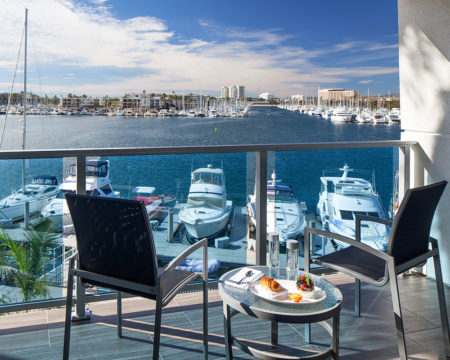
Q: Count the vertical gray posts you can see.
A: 3